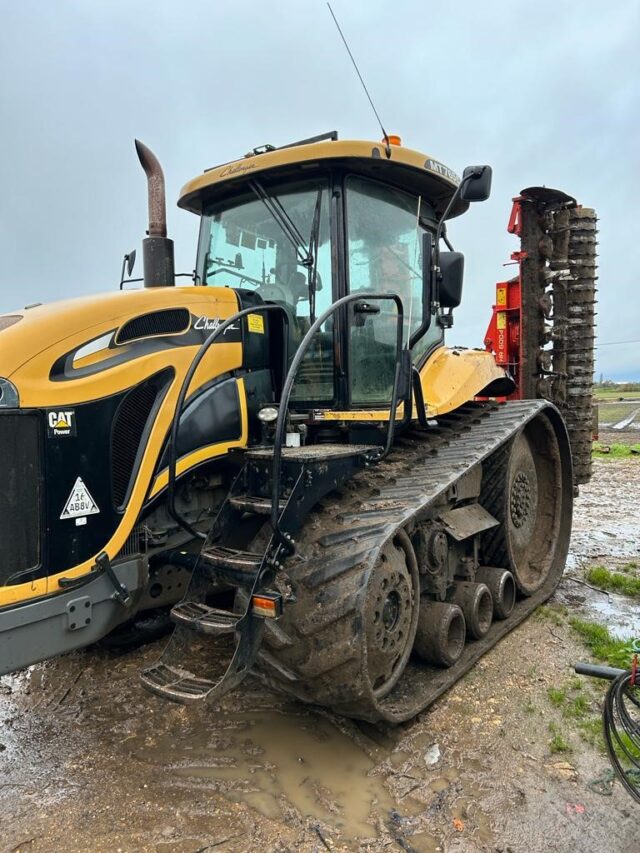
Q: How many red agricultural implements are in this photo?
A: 1